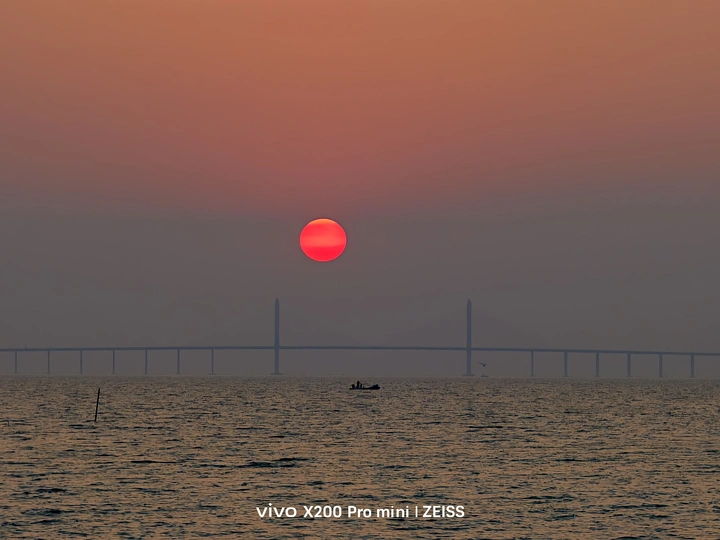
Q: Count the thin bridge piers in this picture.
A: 13